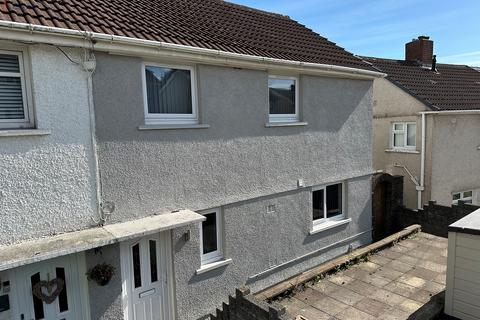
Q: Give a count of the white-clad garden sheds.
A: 1